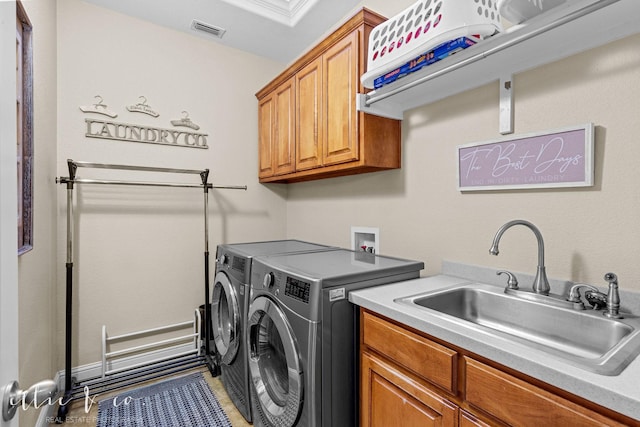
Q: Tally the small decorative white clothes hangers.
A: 3